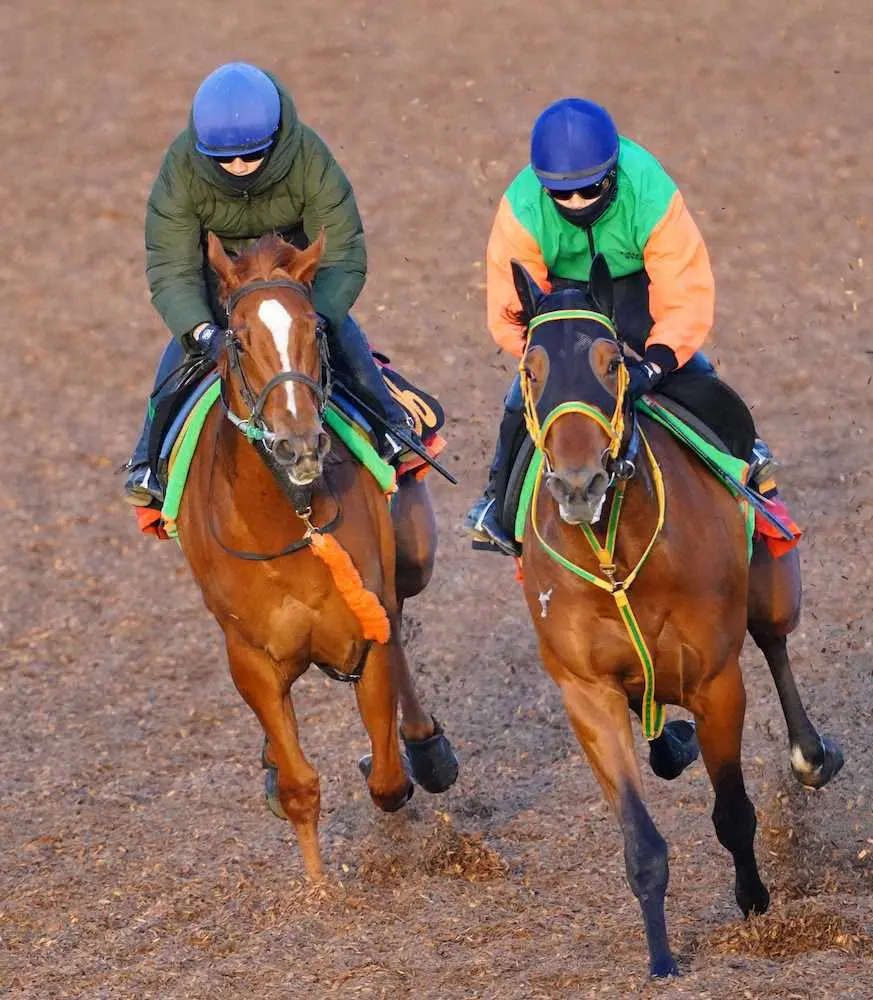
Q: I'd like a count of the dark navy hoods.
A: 1